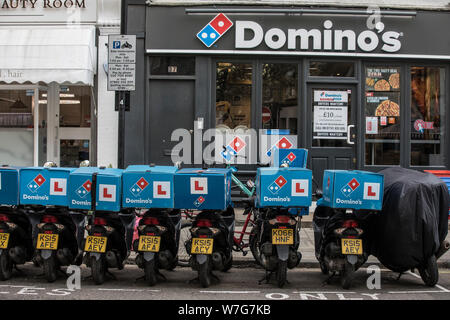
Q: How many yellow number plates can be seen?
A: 7